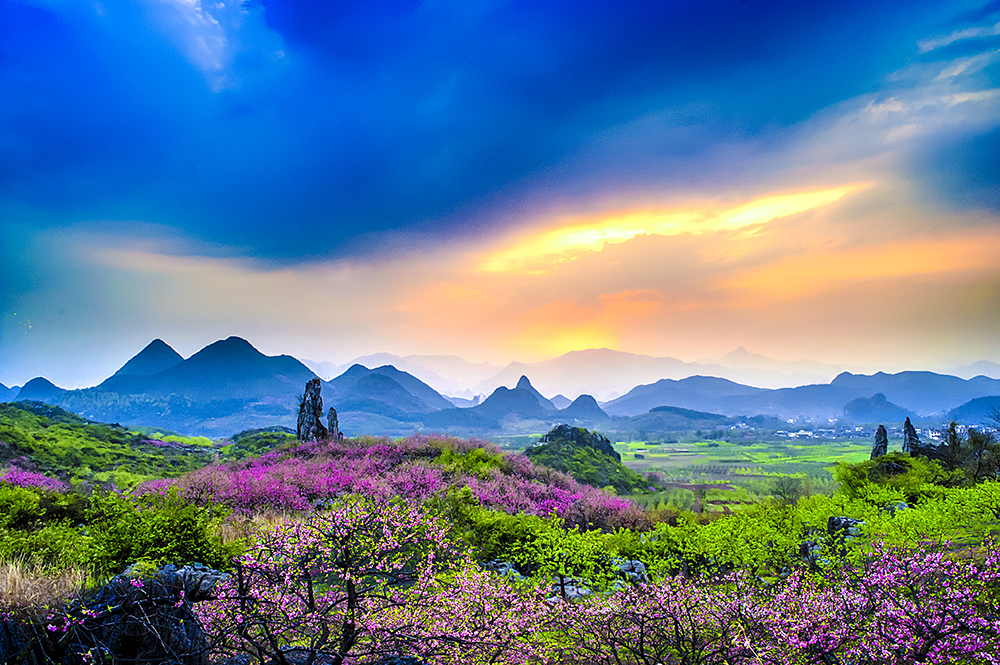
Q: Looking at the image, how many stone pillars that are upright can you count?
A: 4